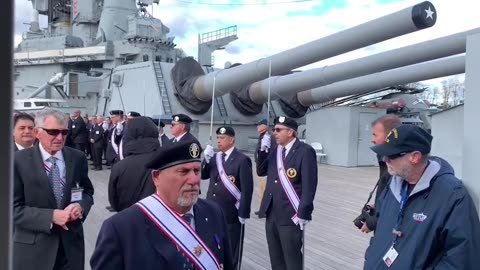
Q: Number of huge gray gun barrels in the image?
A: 3